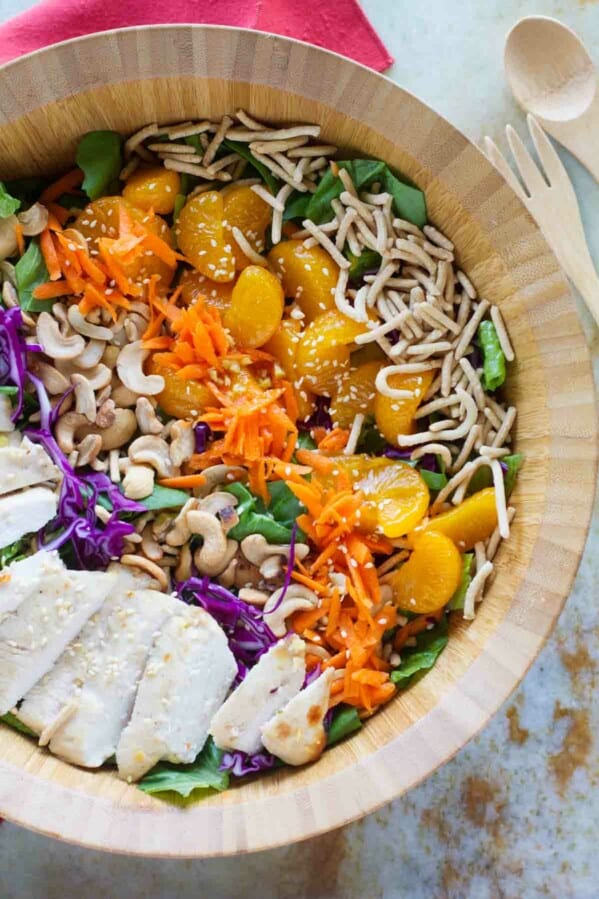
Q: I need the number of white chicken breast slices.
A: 8